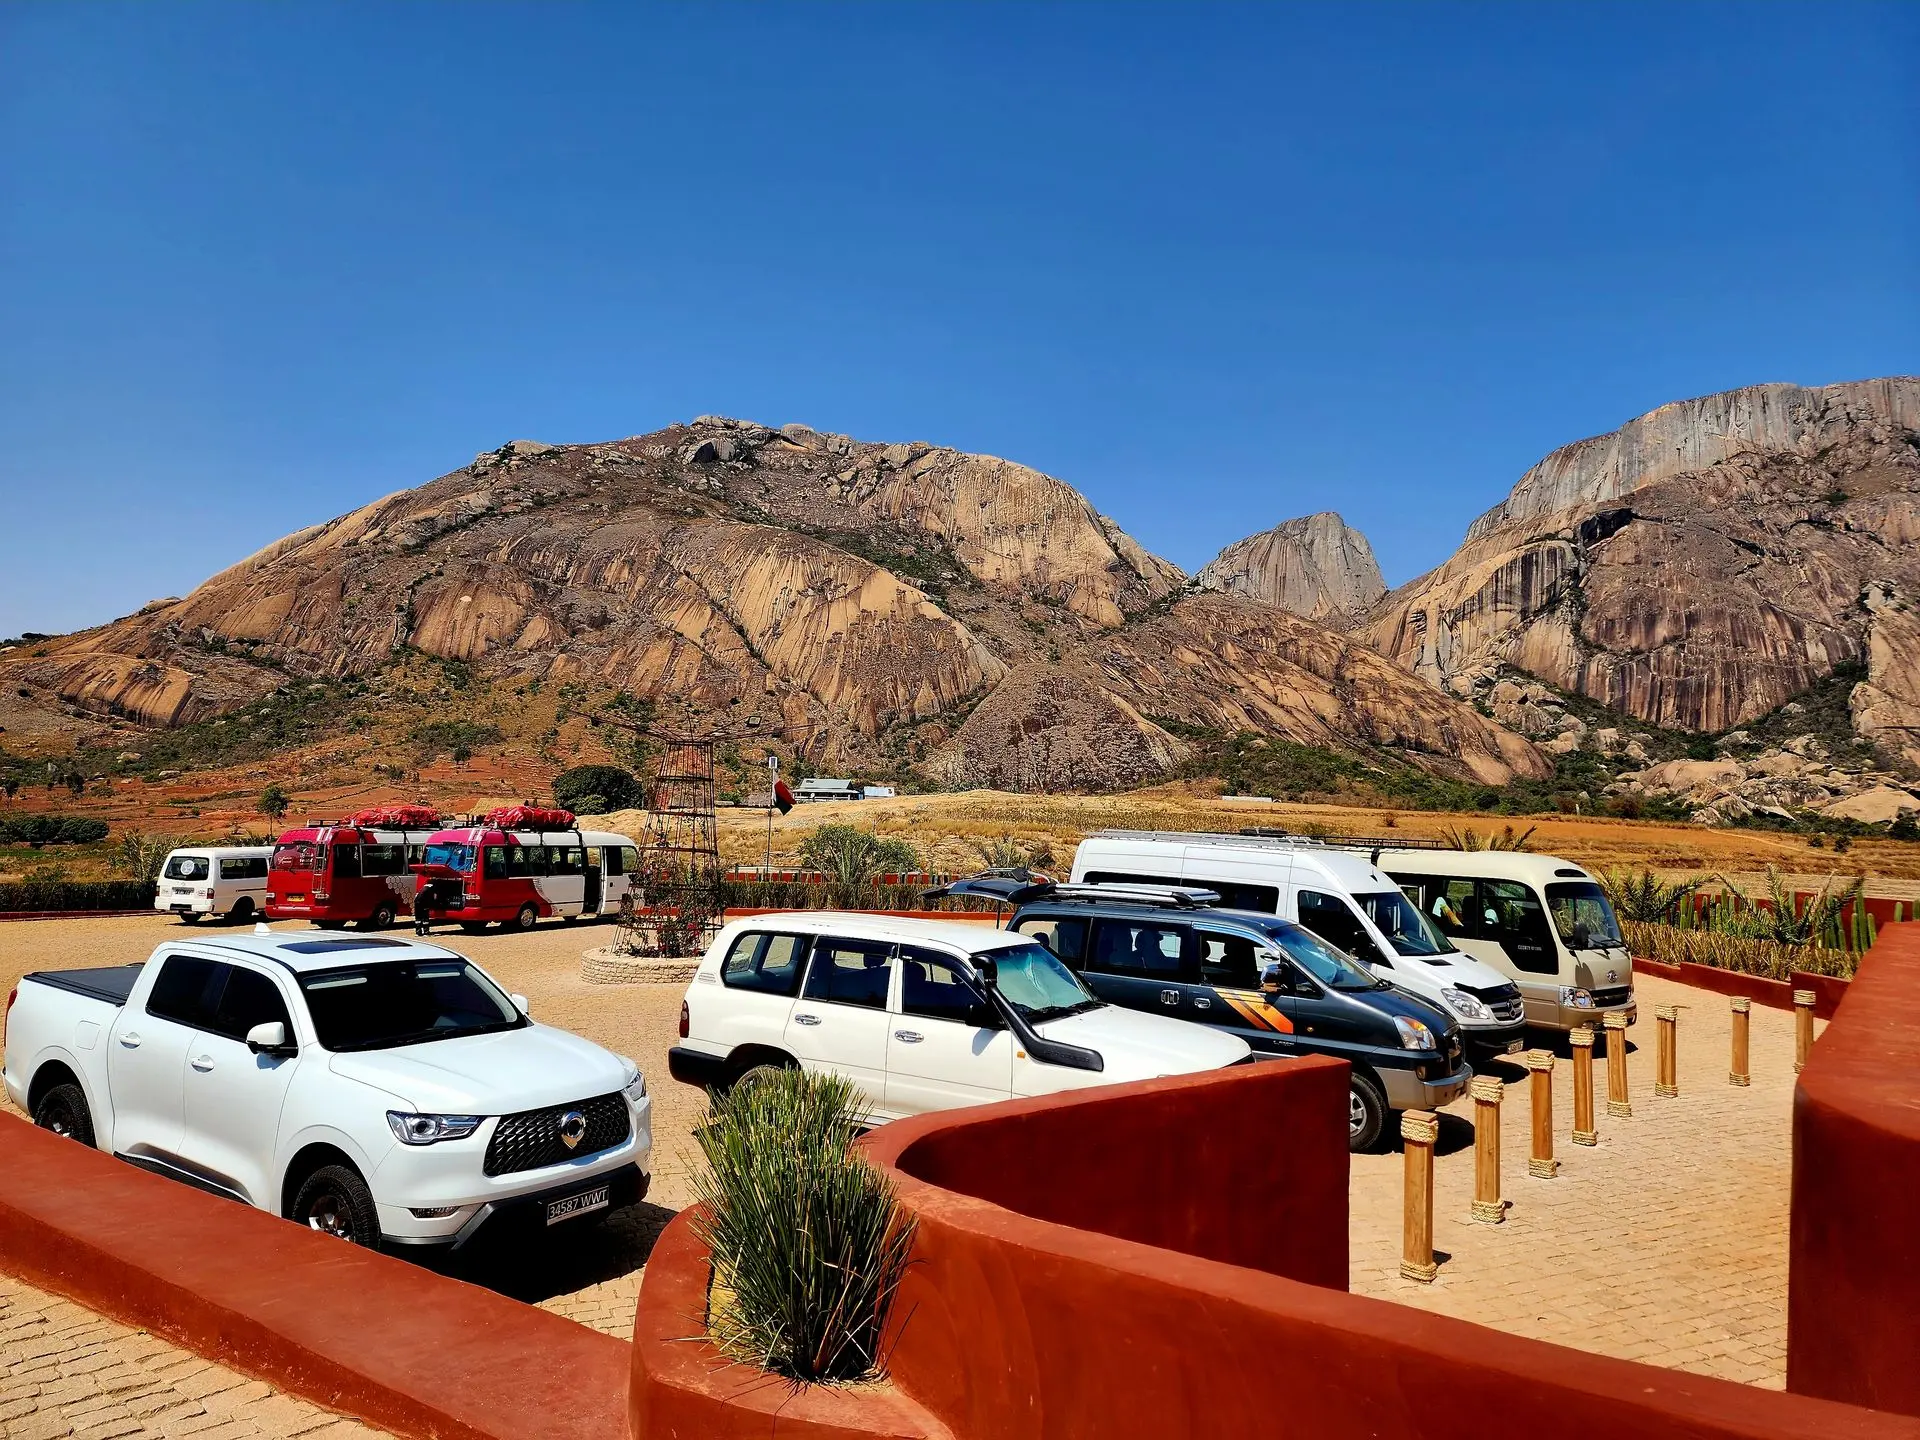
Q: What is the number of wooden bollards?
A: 8